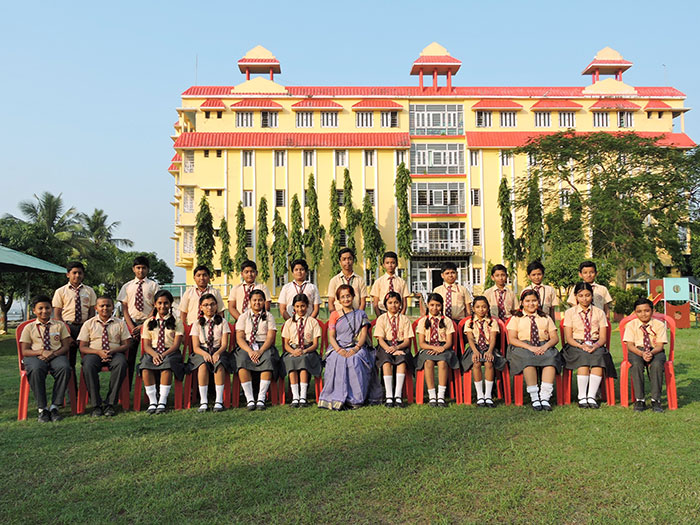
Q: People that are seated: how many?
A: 13